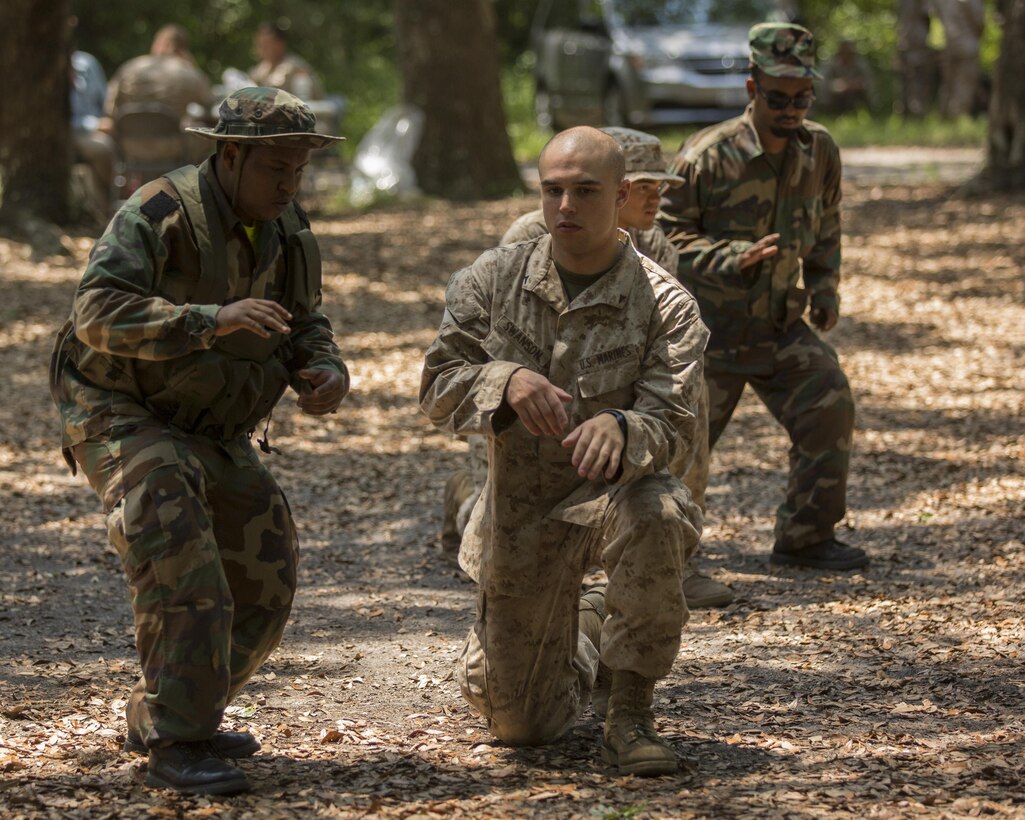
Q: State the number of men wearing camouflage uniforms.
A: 4